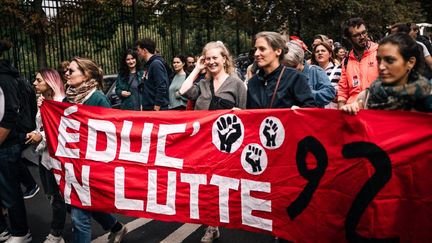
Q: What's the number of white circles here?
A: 3